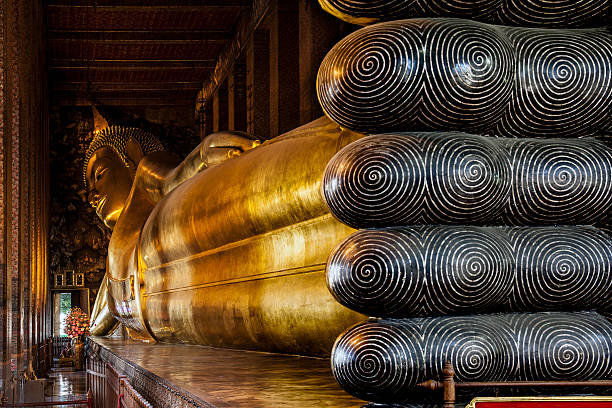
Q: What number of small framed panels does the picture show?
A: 3